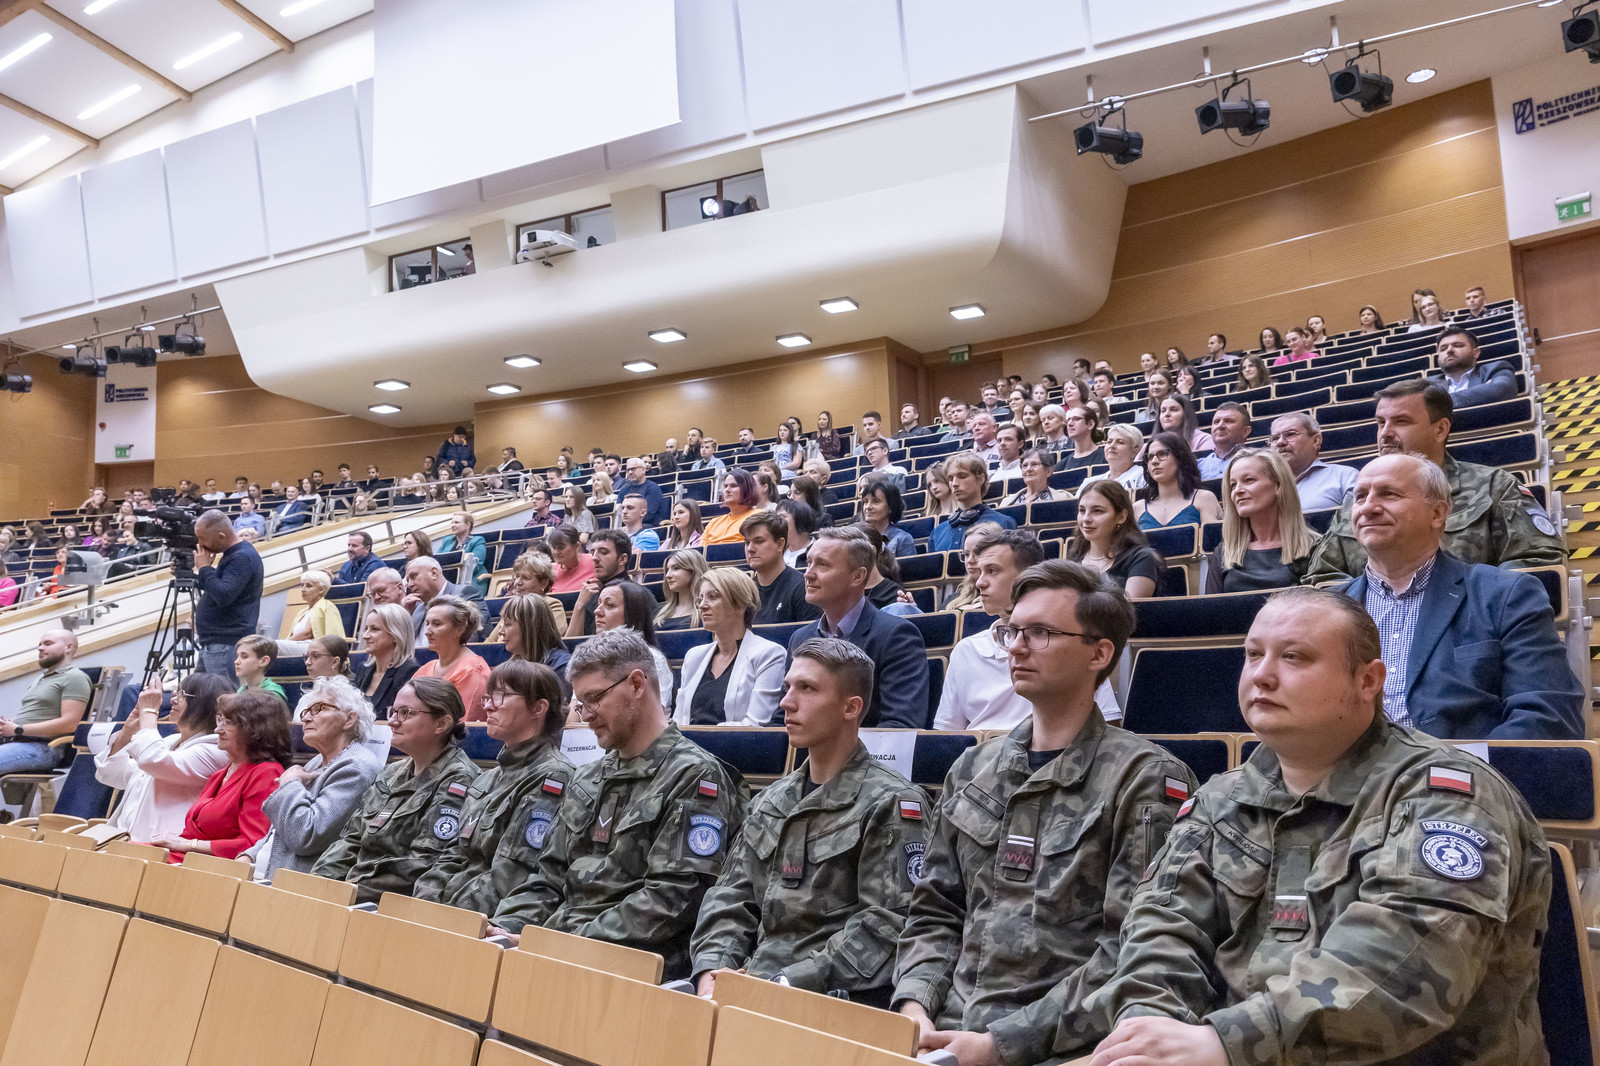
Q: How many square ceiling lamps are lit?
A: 9